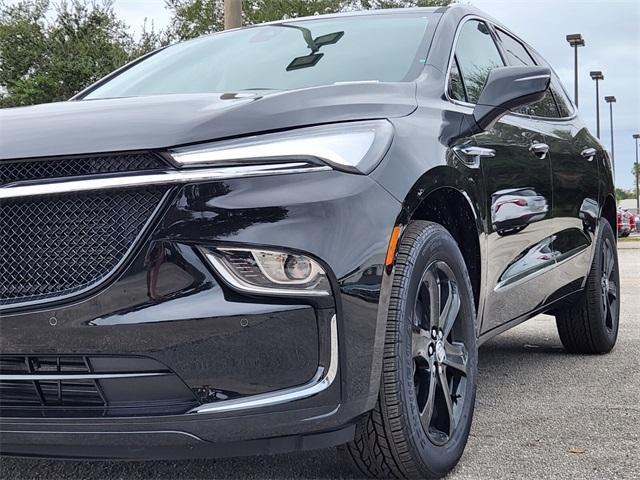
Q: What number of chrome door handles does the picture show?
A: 2